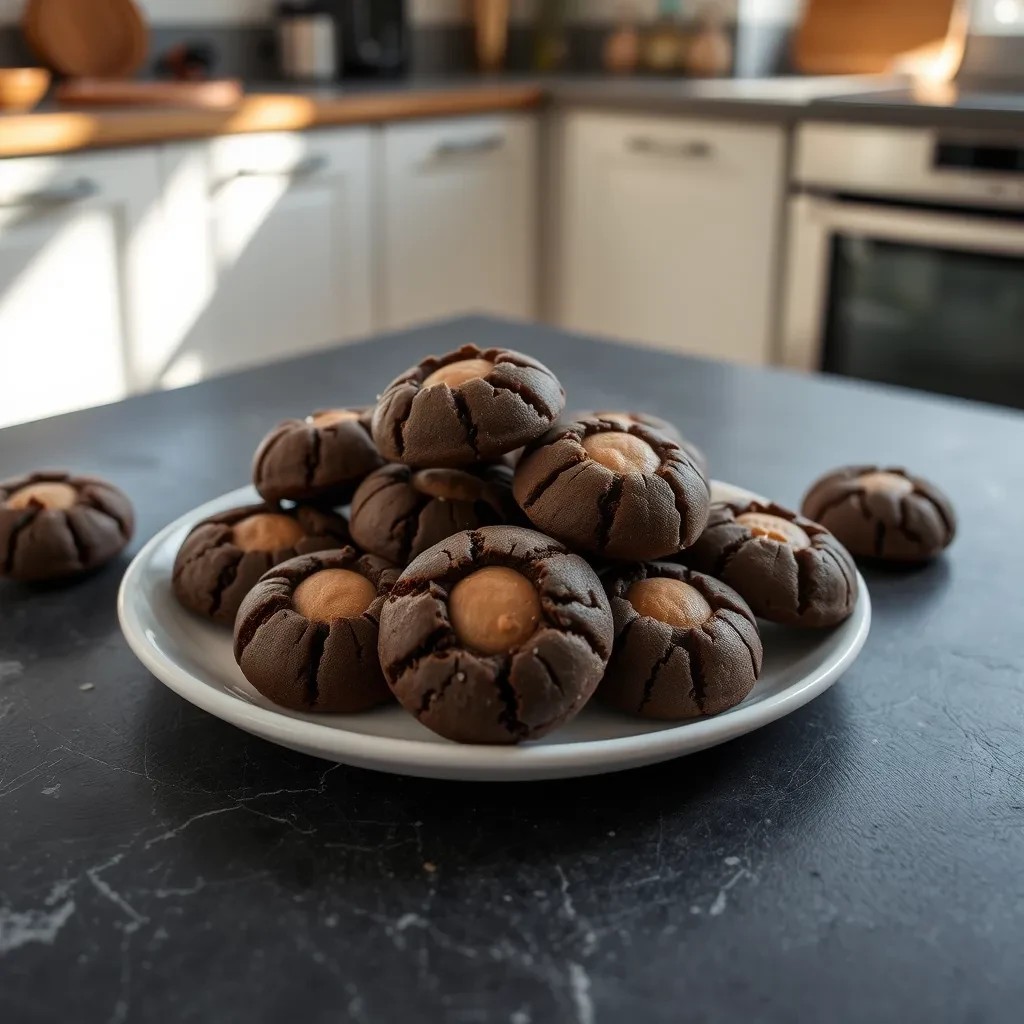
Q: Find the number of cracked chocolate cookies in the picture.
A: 12